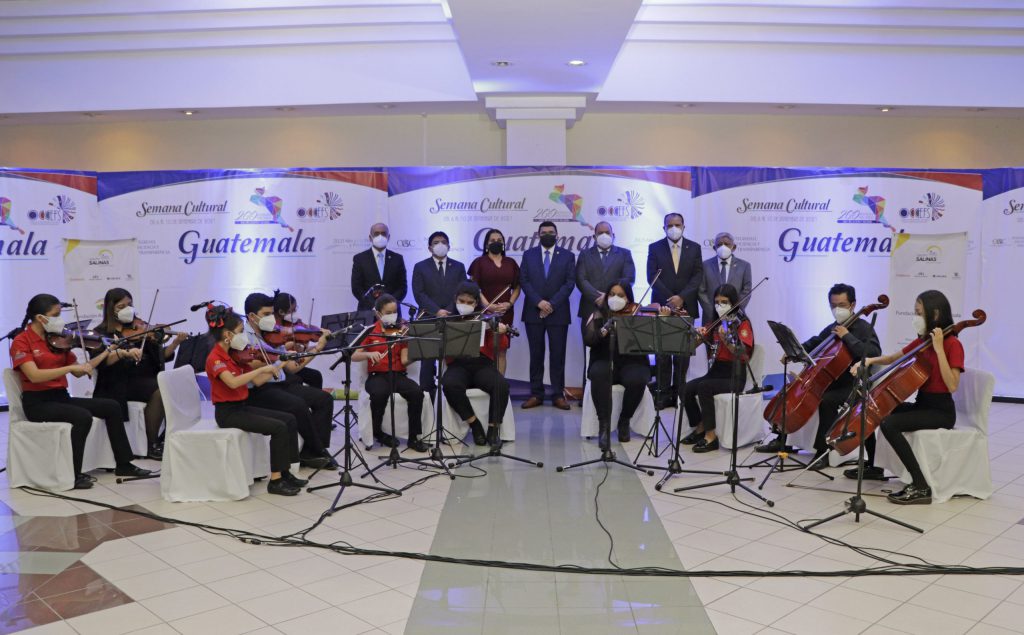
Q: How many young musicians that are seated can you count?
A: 11